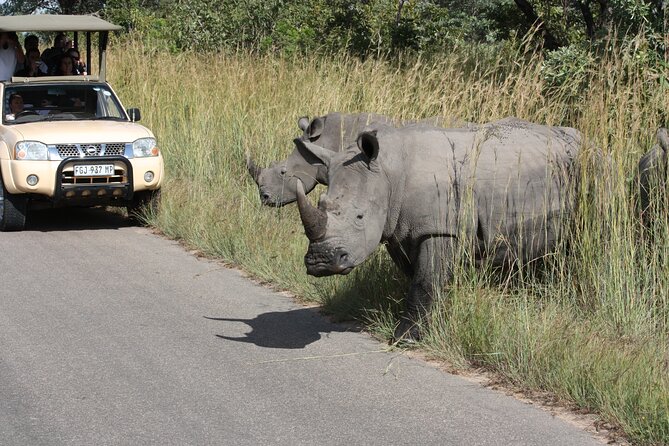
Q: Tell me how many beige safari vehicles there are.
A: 1